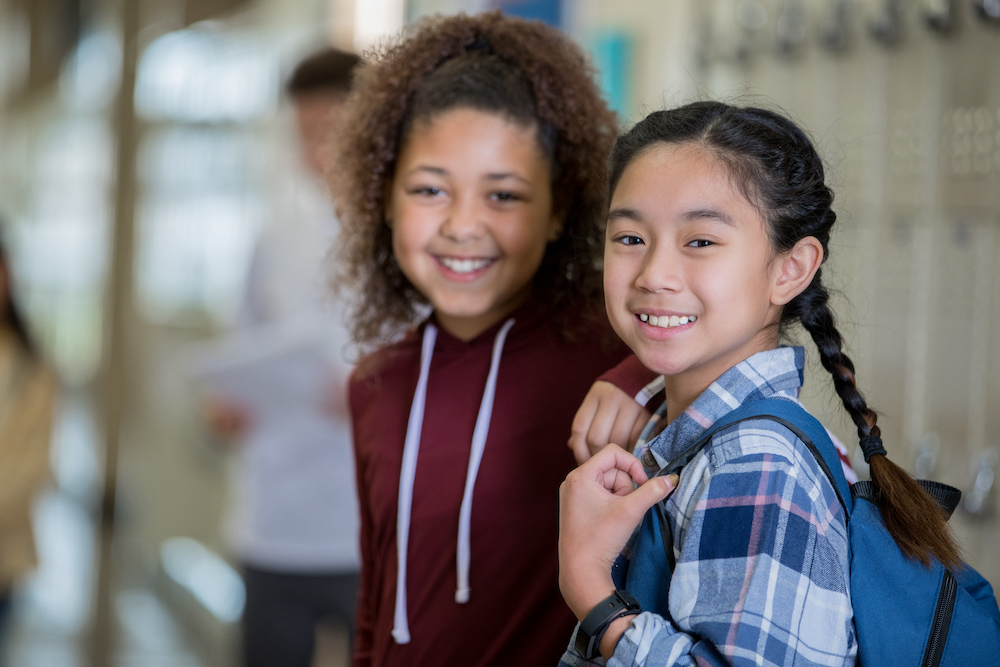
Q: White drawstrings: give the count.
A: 2